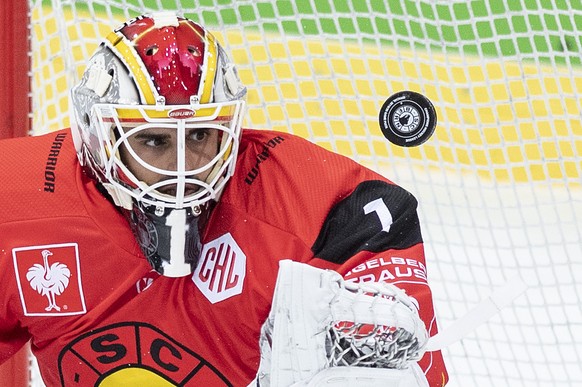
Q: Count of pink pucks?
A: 0